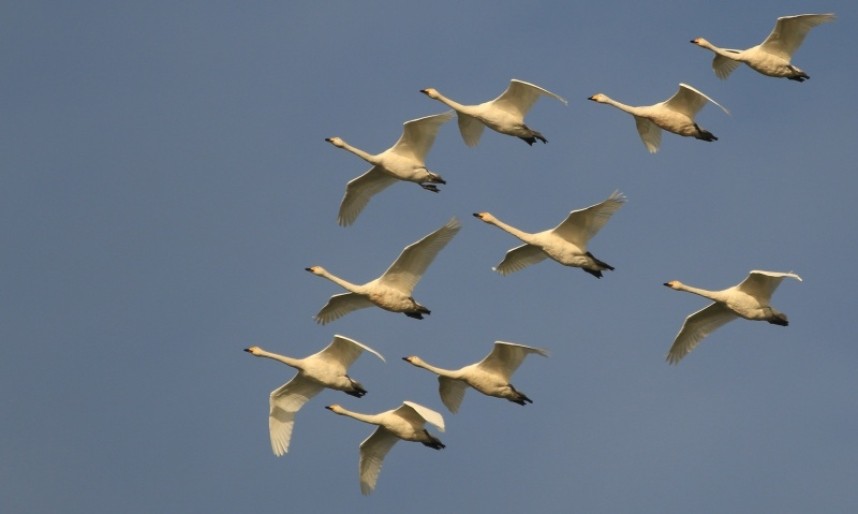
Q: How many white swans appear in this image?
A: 10